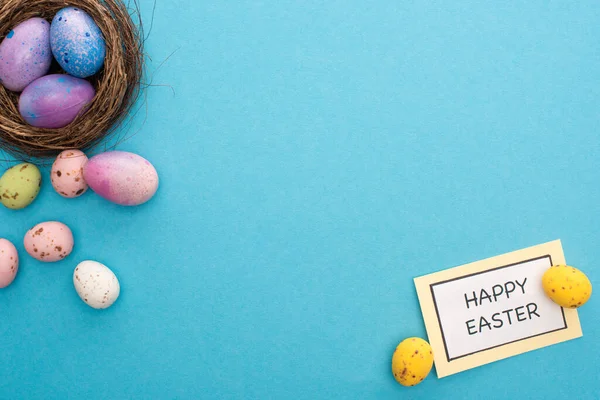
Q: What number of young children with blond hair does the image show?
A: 0